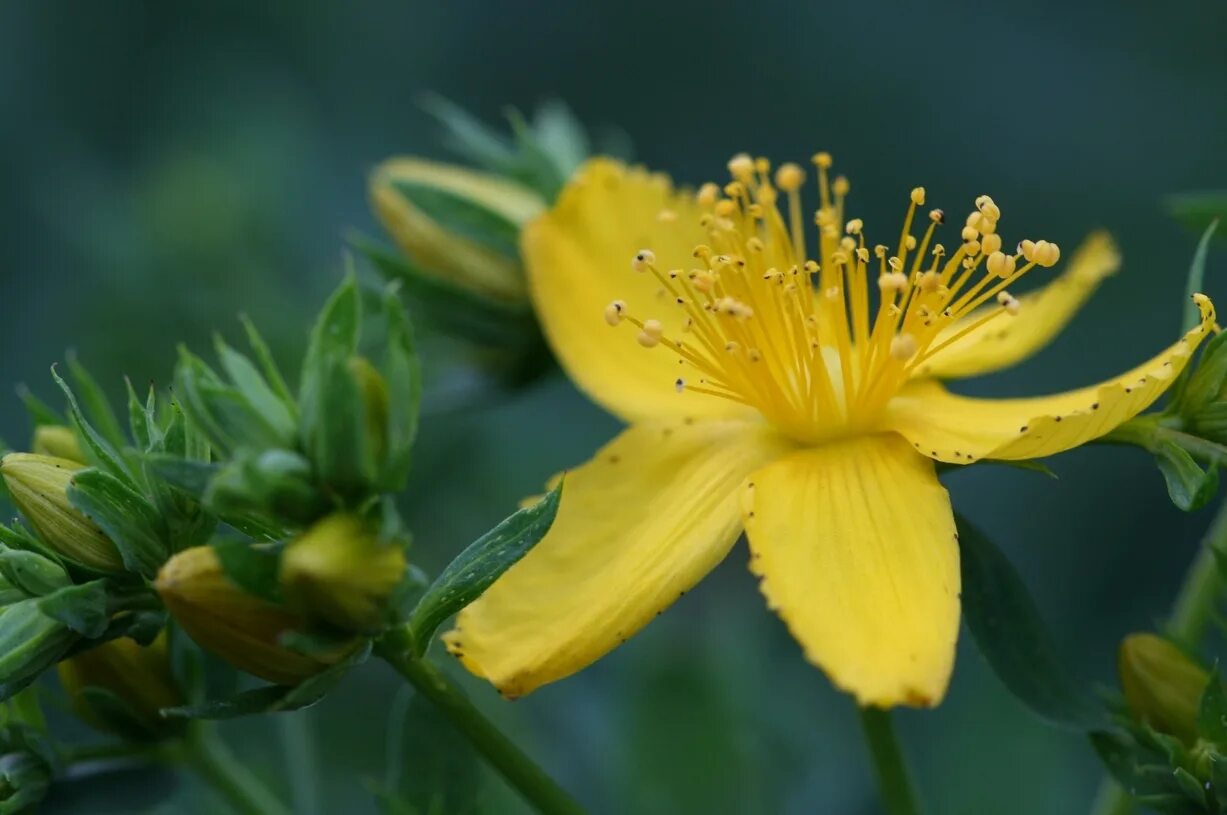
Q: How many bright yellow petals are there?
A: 5